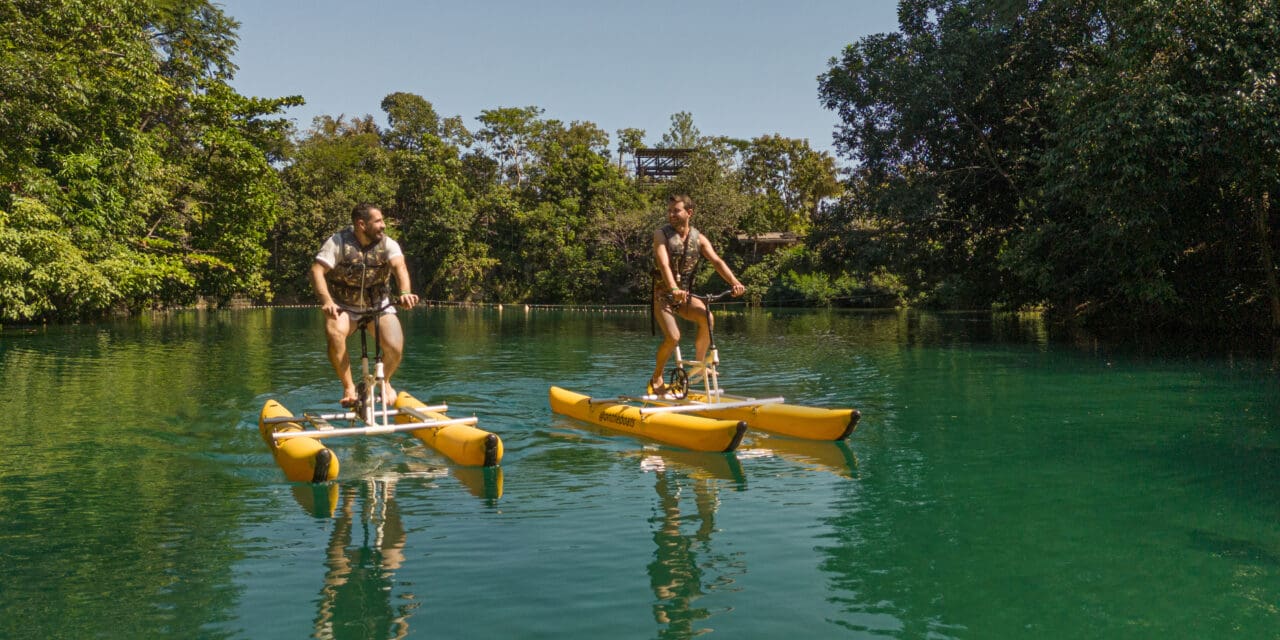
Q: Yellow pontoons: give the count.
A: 4